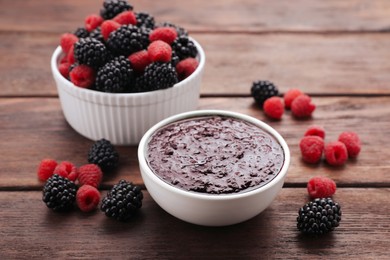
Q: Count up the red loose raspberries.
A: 12